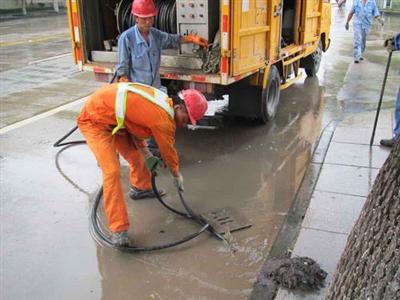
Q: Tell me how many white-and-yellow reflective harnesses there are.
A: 1